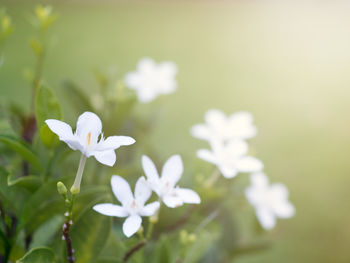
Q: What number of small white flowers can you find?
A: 7